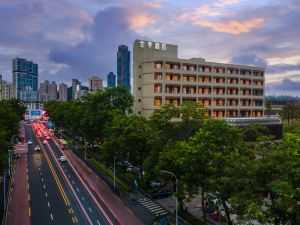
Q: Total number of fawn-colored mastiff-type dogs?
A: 0